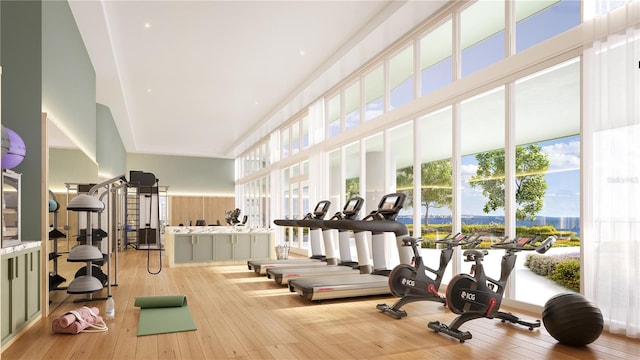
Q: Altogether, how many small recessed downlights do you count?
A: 4